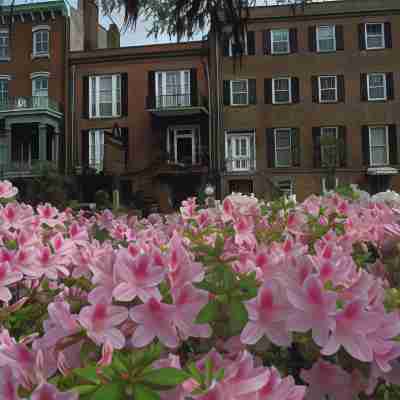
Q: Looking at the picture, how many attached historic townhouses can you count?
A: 3